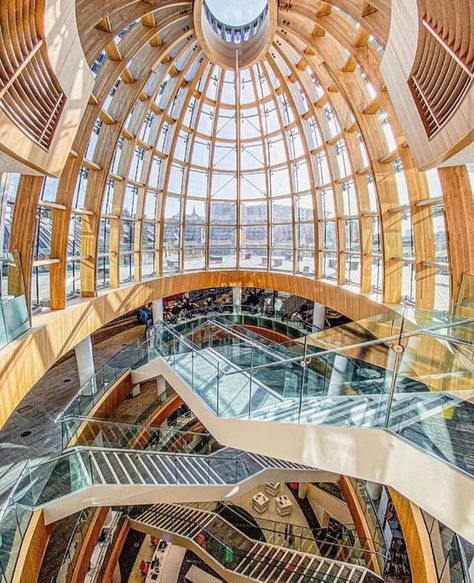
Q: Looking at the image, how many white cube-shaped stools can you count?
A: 3